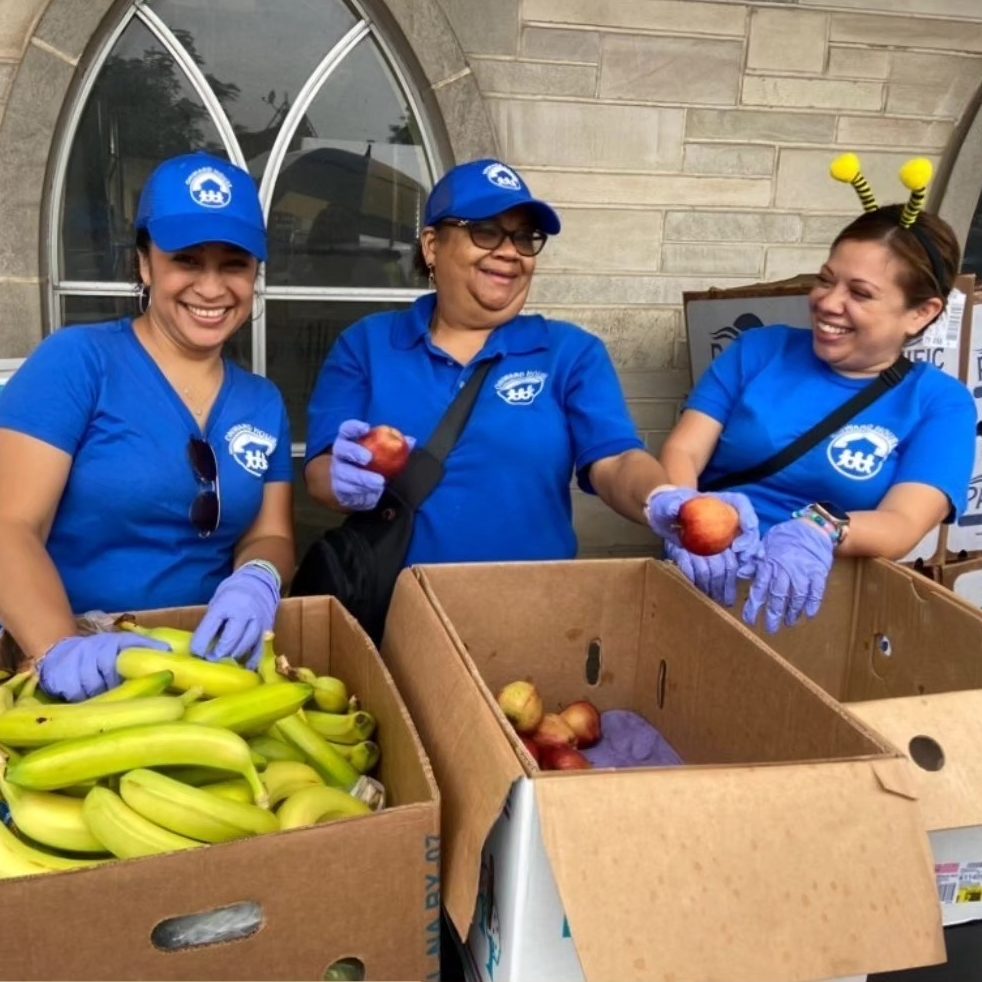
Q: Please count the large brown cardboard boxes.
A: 3